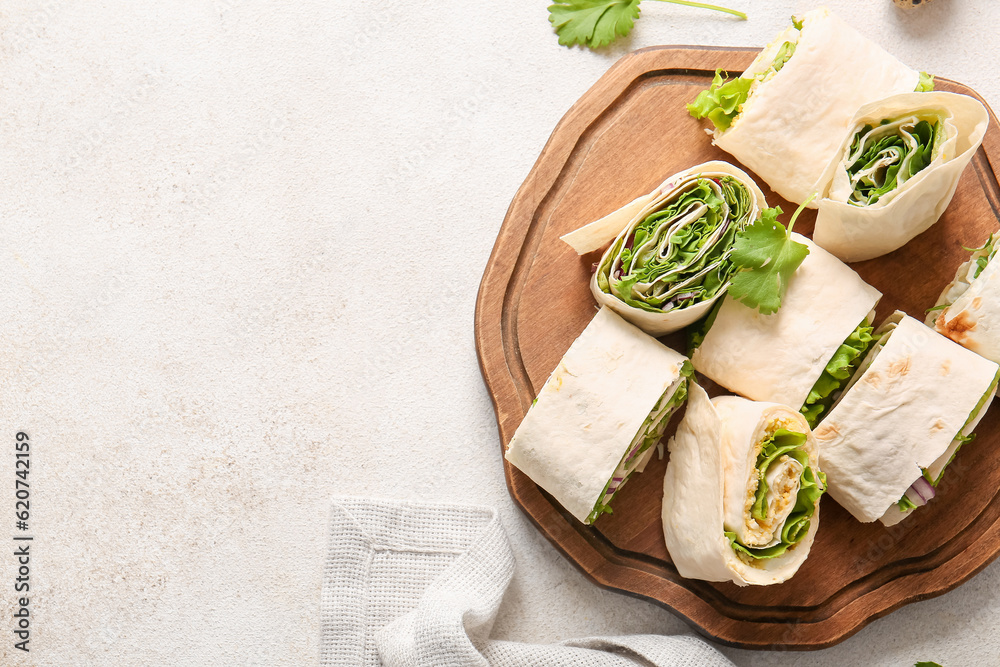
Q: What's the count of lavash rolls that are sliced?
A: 8